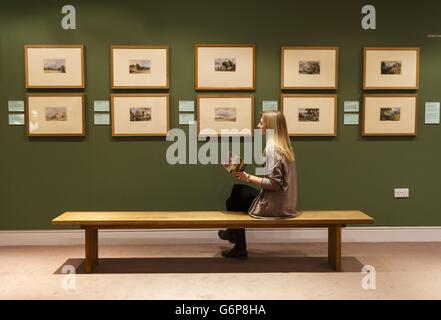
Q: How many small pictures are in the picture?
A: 10